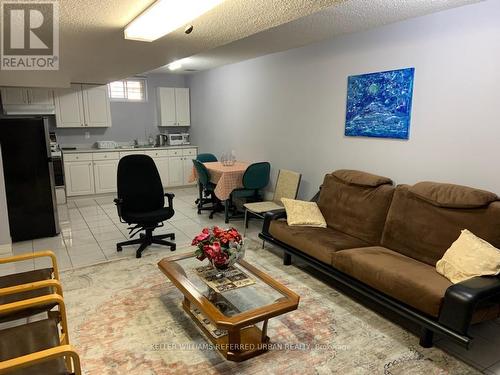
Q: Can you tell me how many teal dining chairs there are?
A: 3